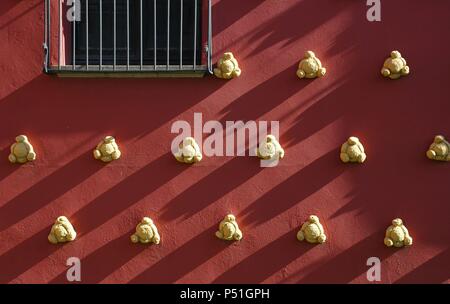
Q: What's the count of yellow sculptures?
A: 14